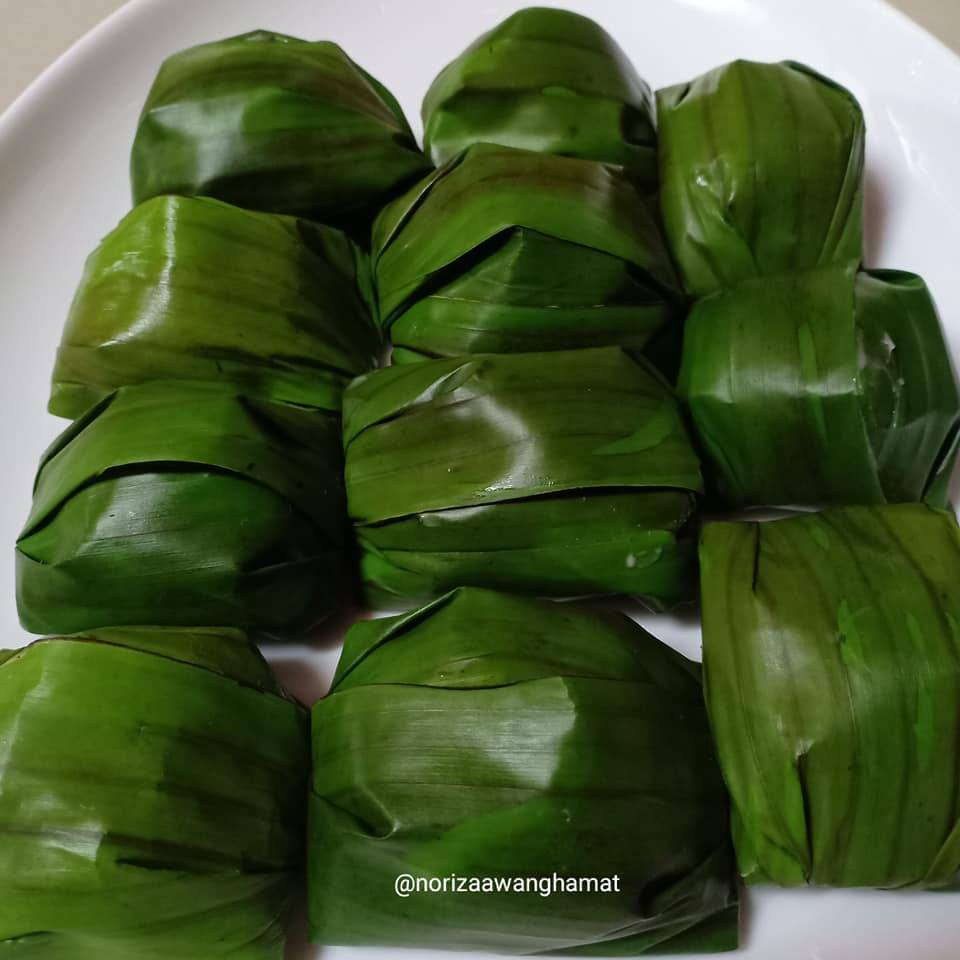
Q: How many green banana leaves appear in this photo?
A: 11